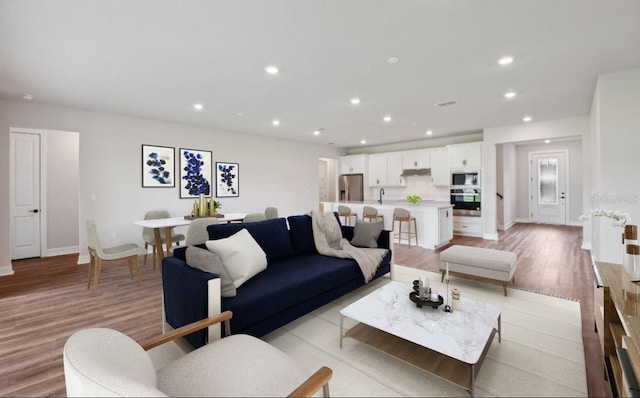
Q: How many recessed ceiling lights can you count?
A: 12